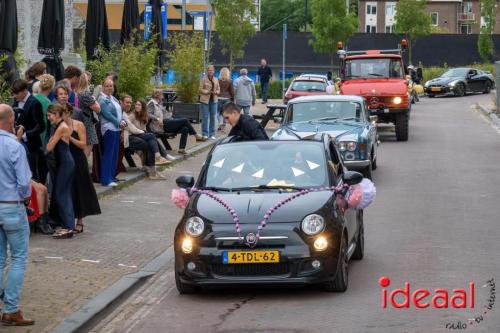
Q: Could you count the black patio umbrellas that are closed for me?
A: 5